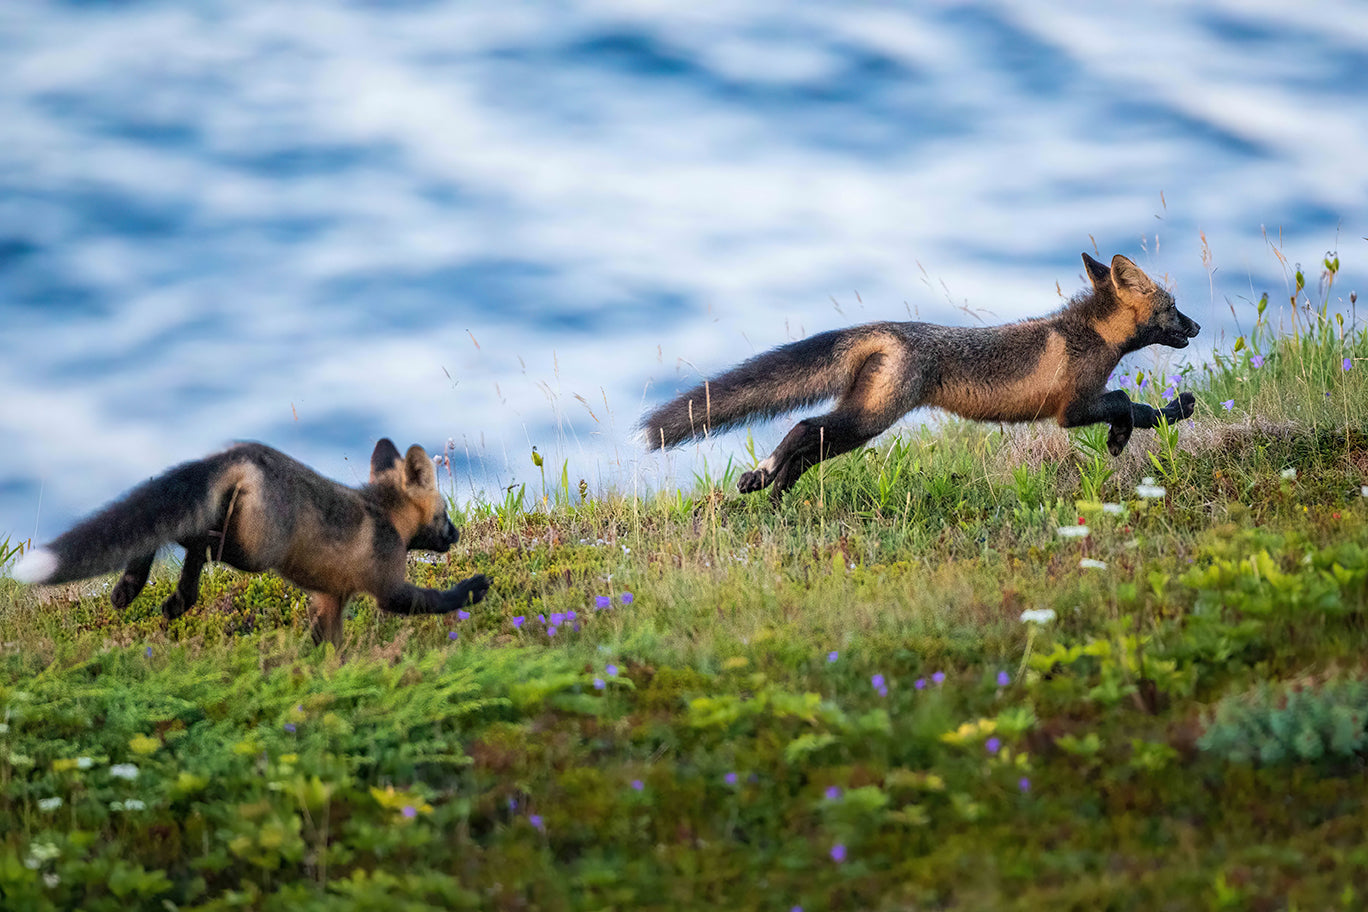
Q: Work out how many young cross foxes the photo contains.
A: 2